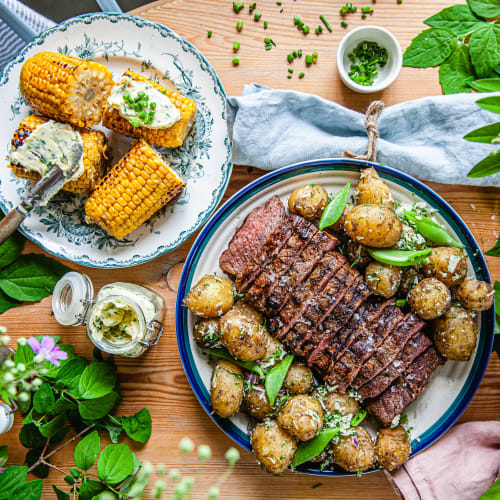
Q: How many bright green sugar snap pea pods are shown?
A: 6